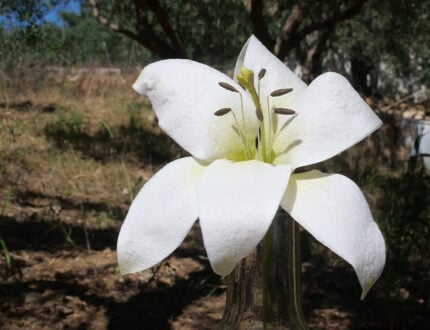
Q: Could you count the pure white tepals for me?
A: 6